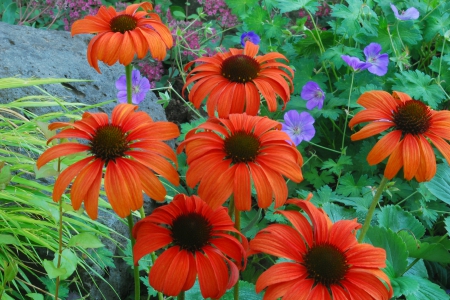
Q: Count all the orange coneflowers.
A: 7